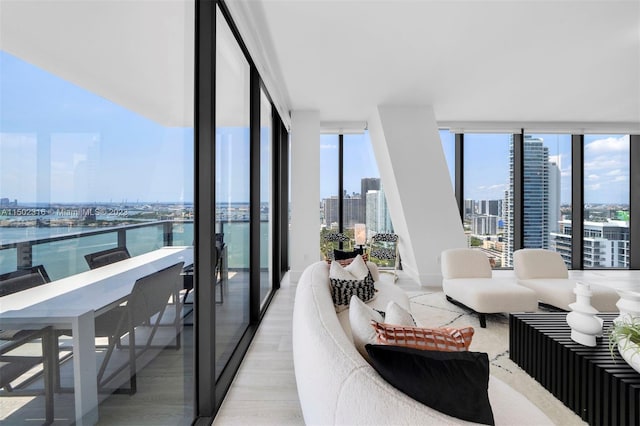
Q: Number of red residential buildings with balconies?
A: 0